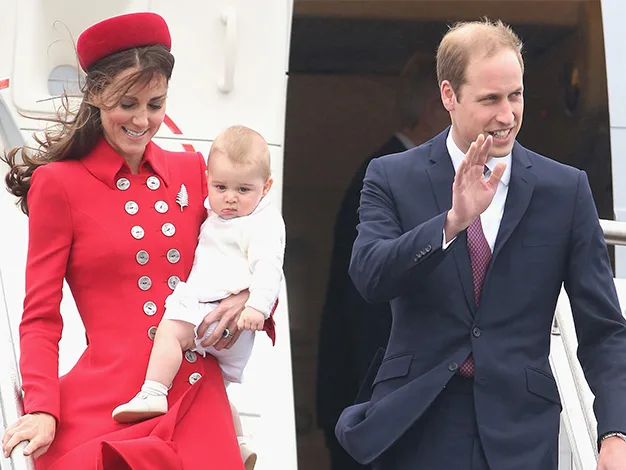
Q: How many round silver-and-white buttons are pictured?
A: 14